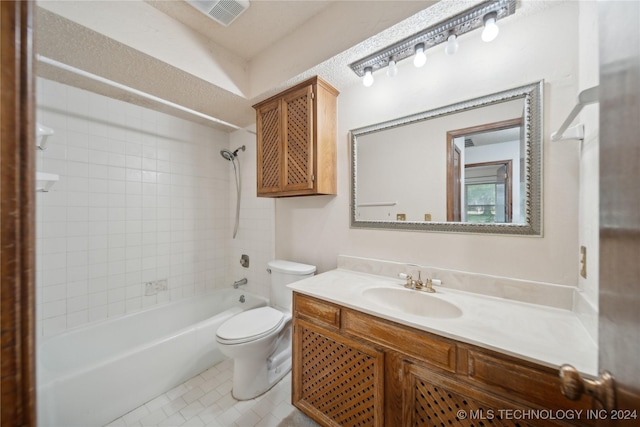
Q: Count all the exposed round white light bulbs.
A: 5